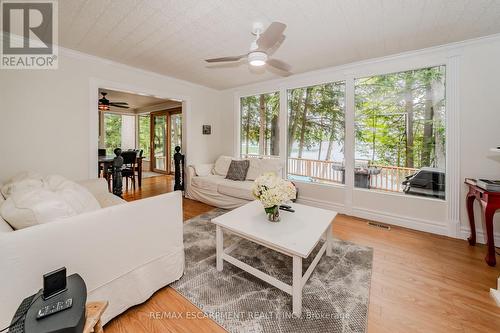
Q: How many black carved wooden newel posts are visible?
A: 2